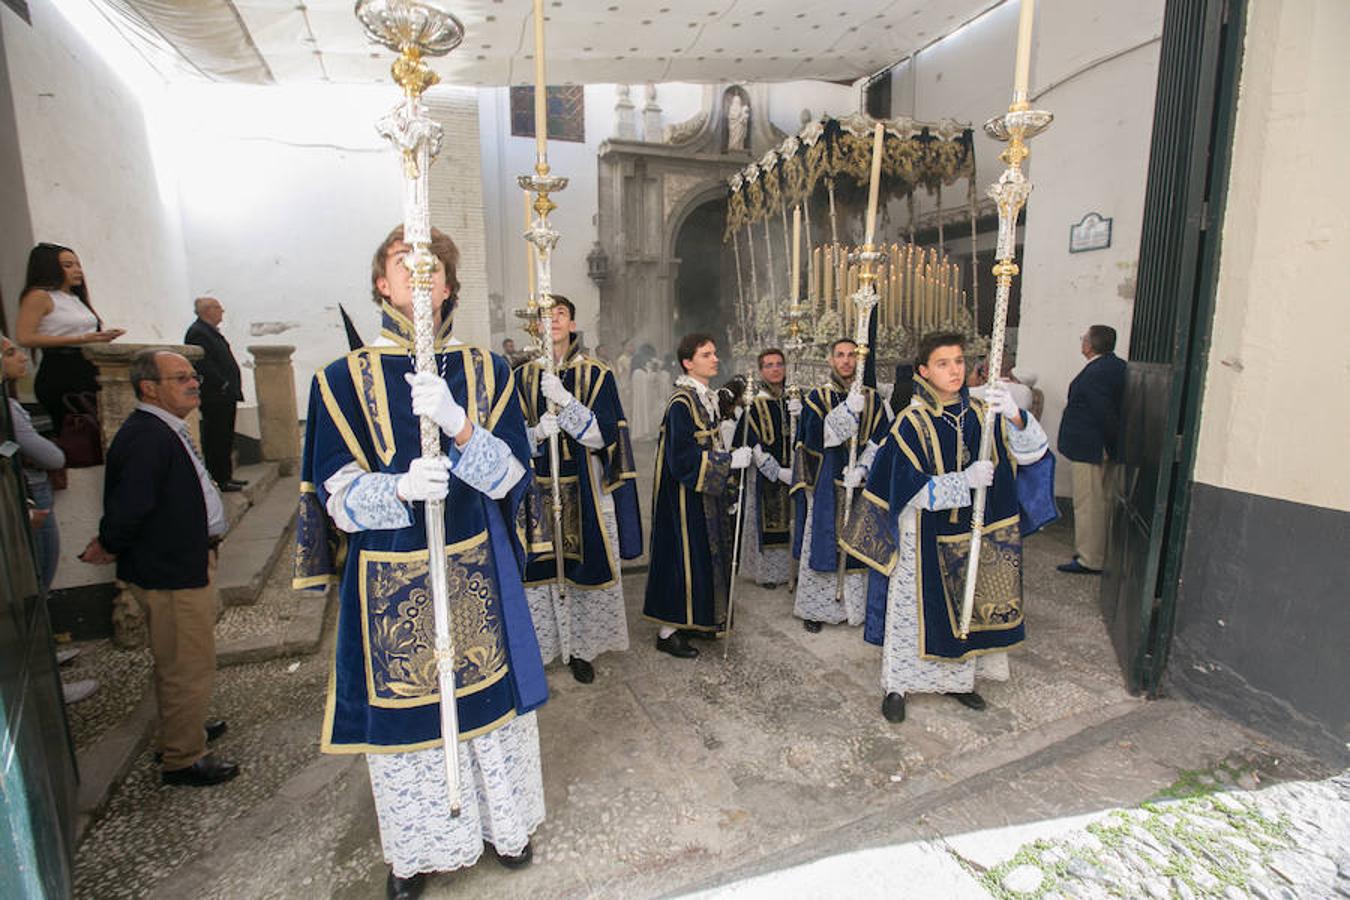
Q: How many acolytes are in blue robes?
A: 6